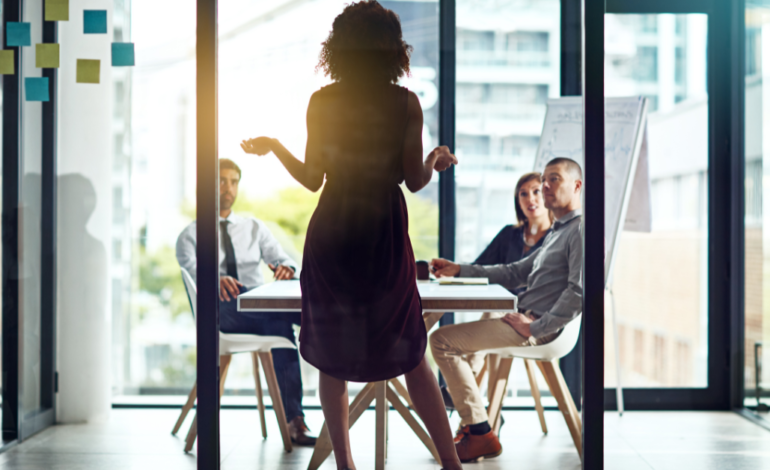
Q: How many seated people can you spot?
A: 3